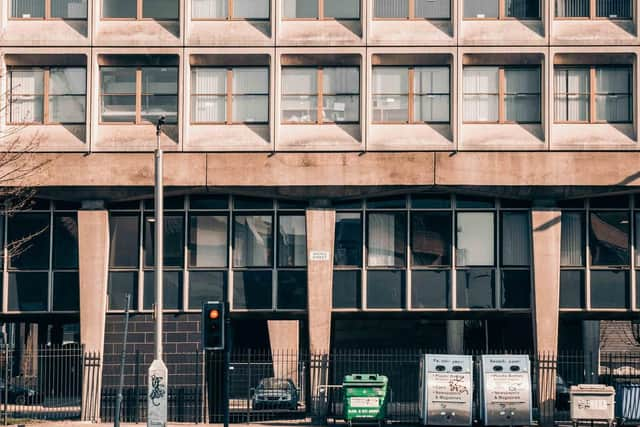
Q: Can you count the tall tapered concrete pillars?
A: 3